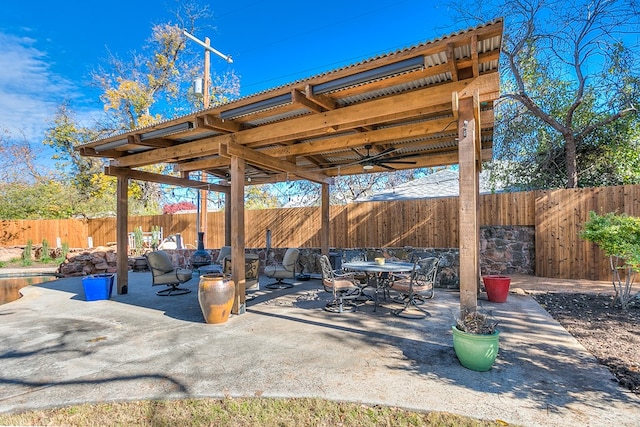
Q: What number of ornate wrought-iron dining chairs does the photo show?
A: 4